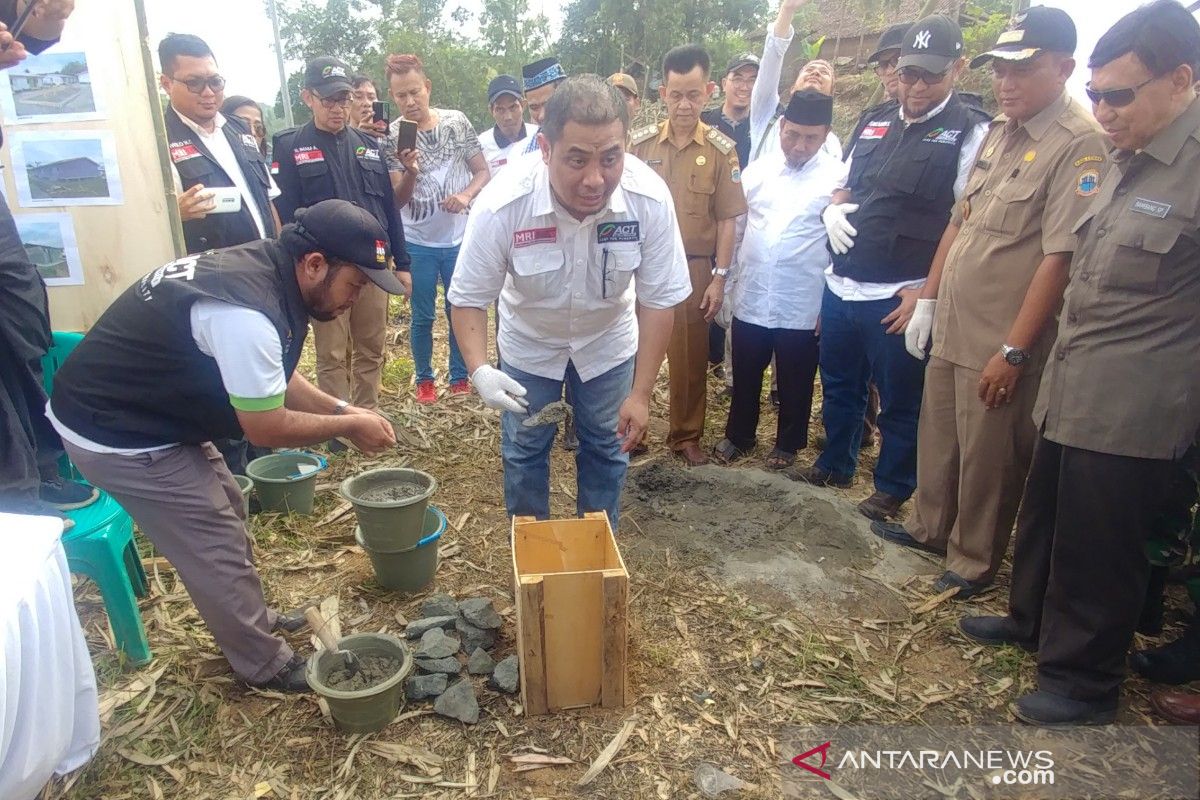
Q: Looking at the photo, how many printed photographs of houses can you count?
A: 3